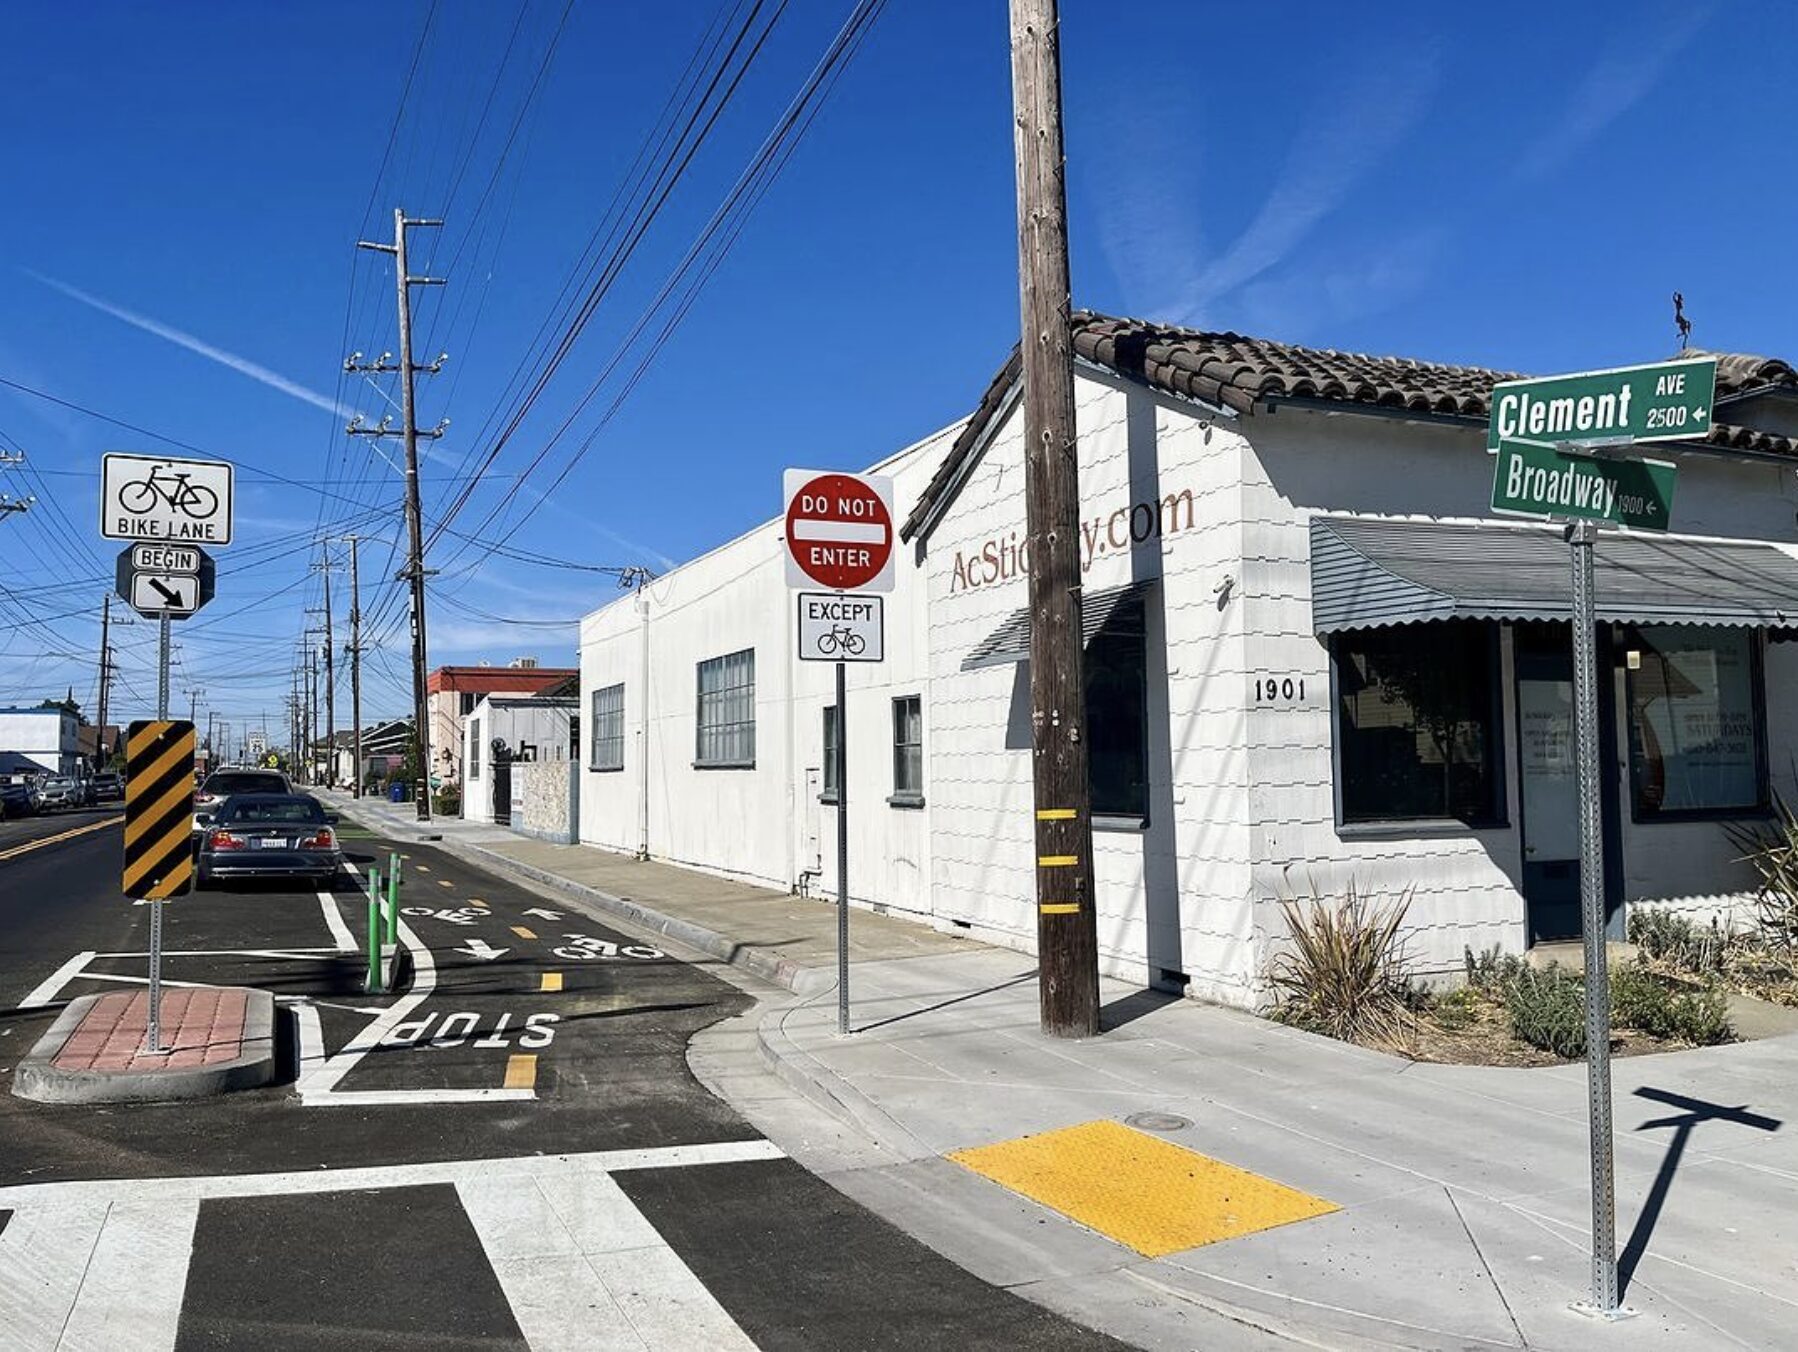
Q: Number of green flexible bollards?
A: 2